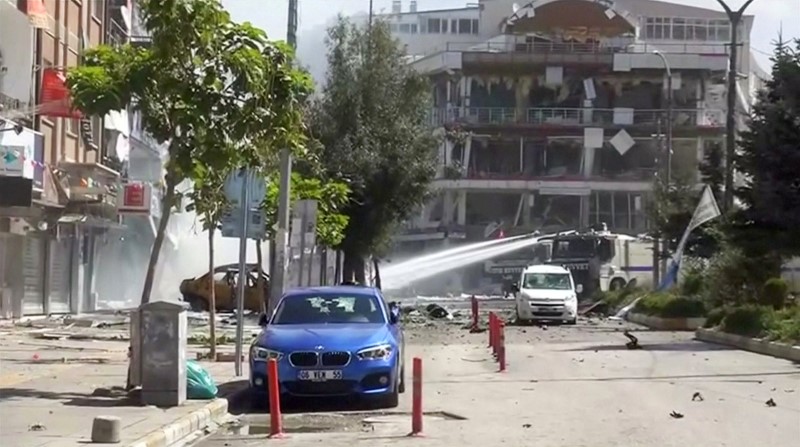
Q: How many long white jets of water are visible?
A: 2